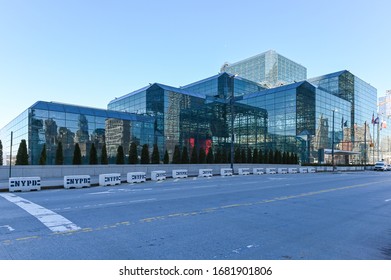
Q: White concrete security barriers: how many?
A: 15